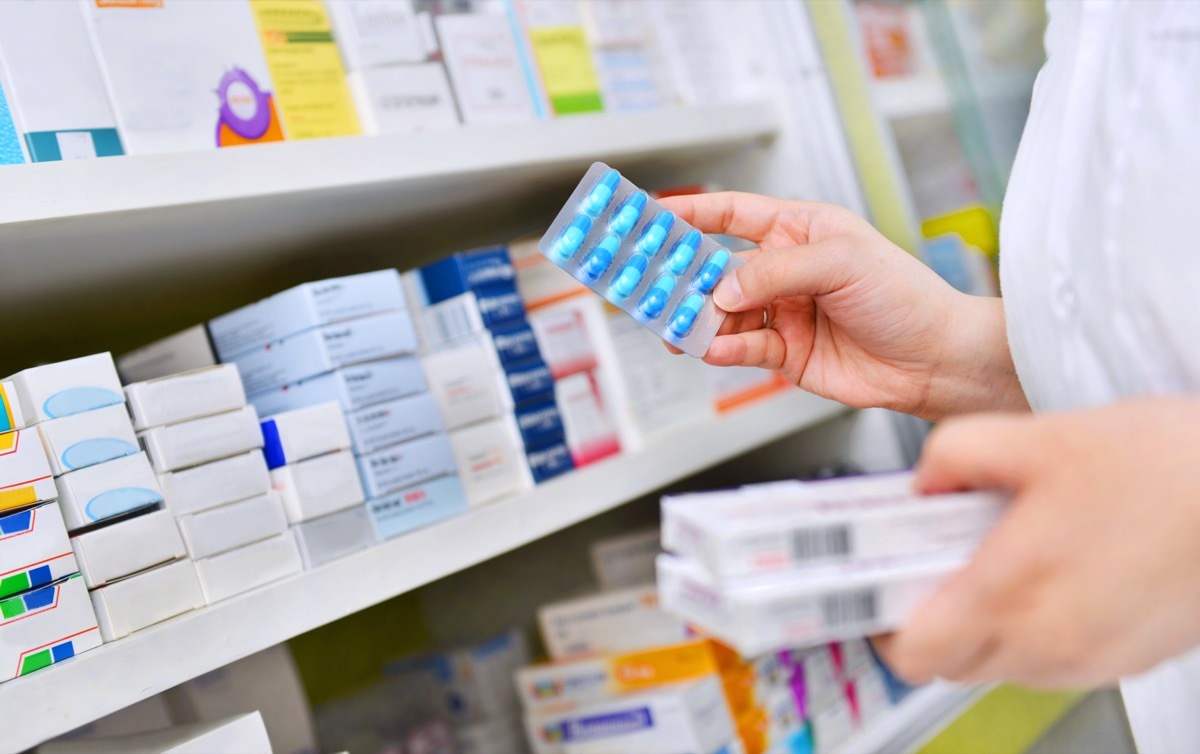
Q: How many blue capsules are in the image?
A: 10